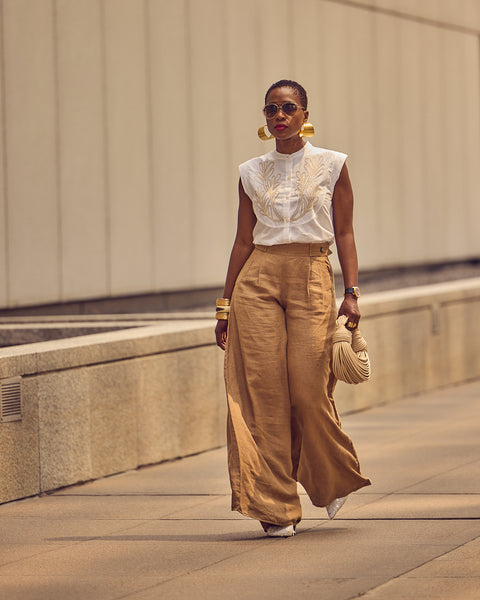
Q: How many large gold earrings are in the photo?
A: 2